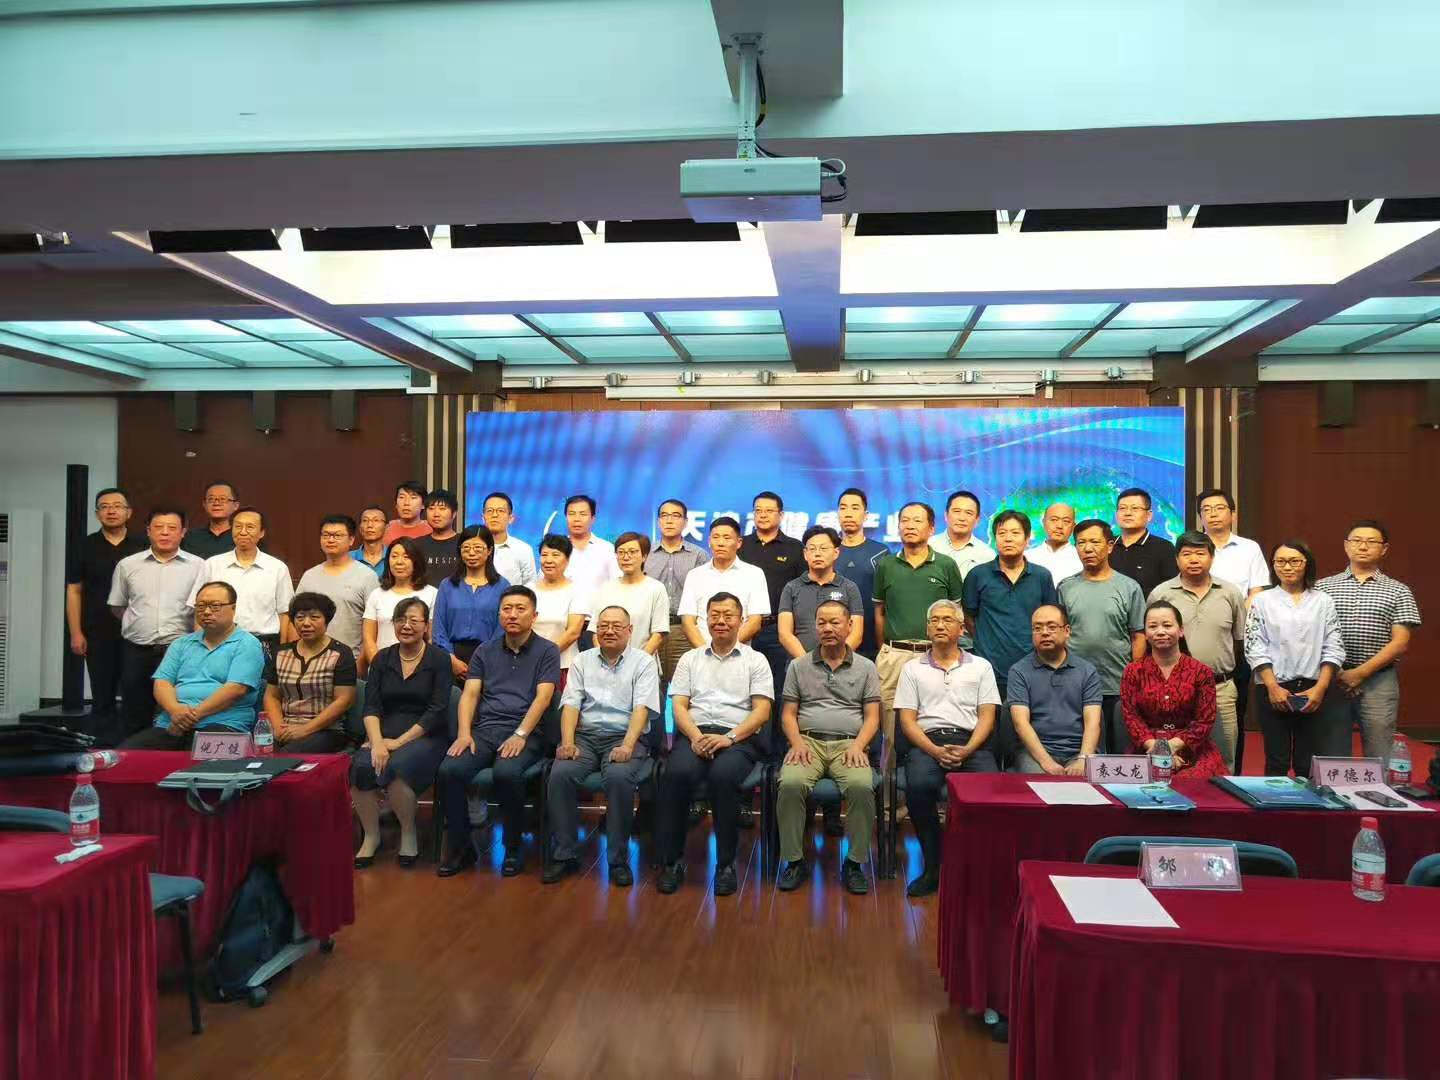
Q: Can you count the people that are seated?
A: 10